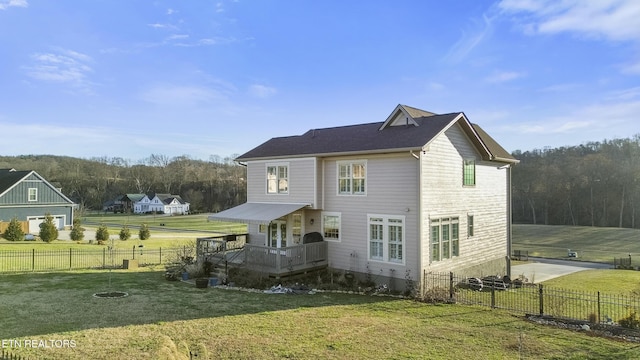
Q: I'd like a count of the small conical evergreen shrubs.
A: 6